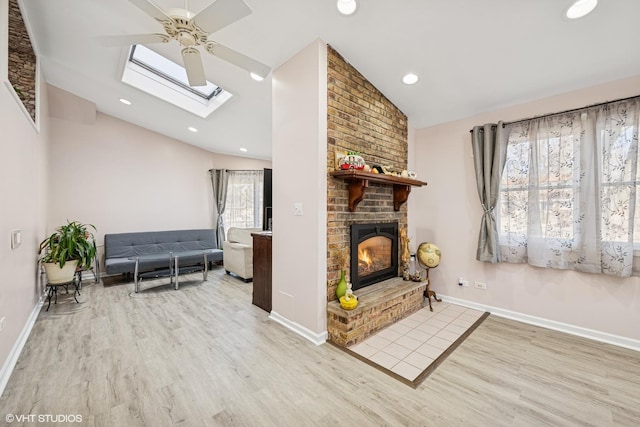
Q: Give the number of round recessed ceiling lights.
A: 7